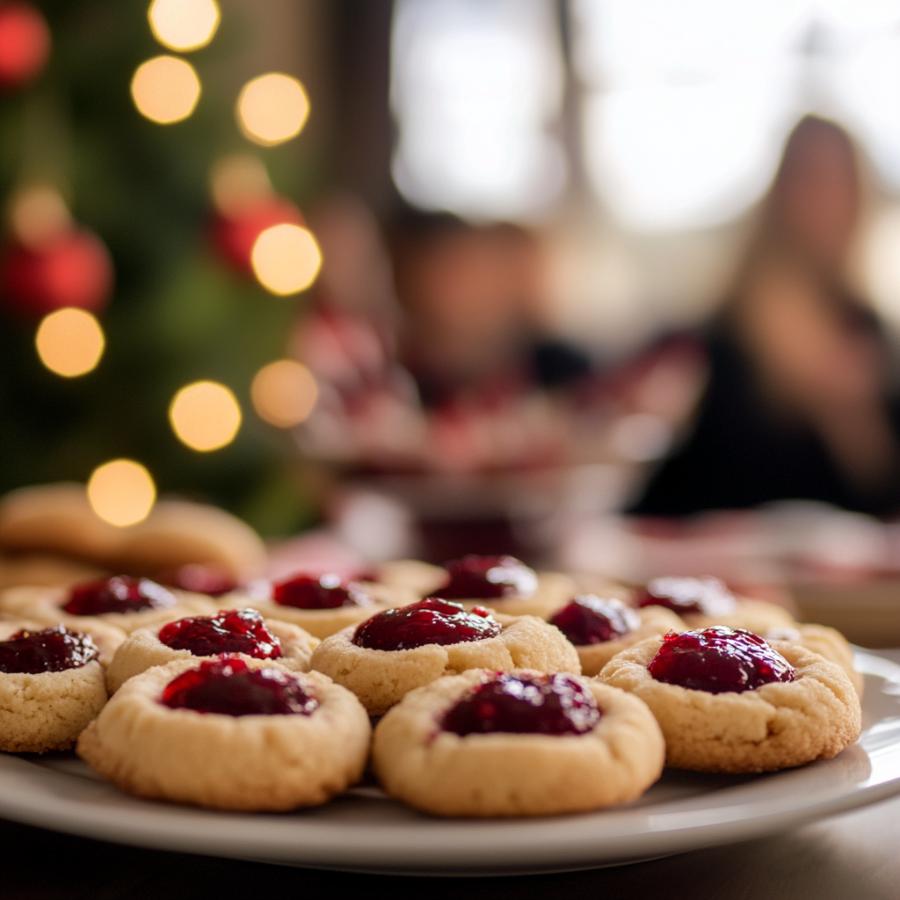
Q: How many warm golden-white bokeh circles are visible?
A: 8